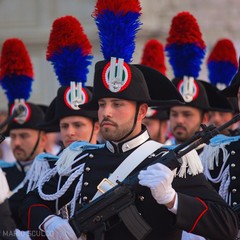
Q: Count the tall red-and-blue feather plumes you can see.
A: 6